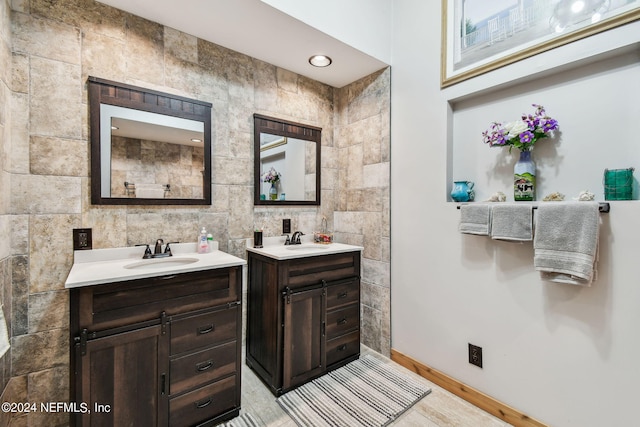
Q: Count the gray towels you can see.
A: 3